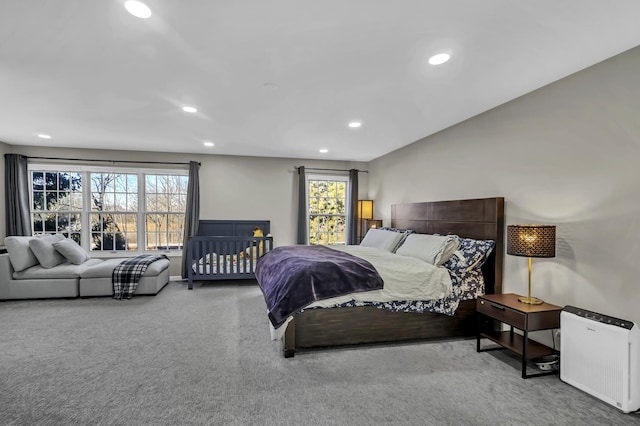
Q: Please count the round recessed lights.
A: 7